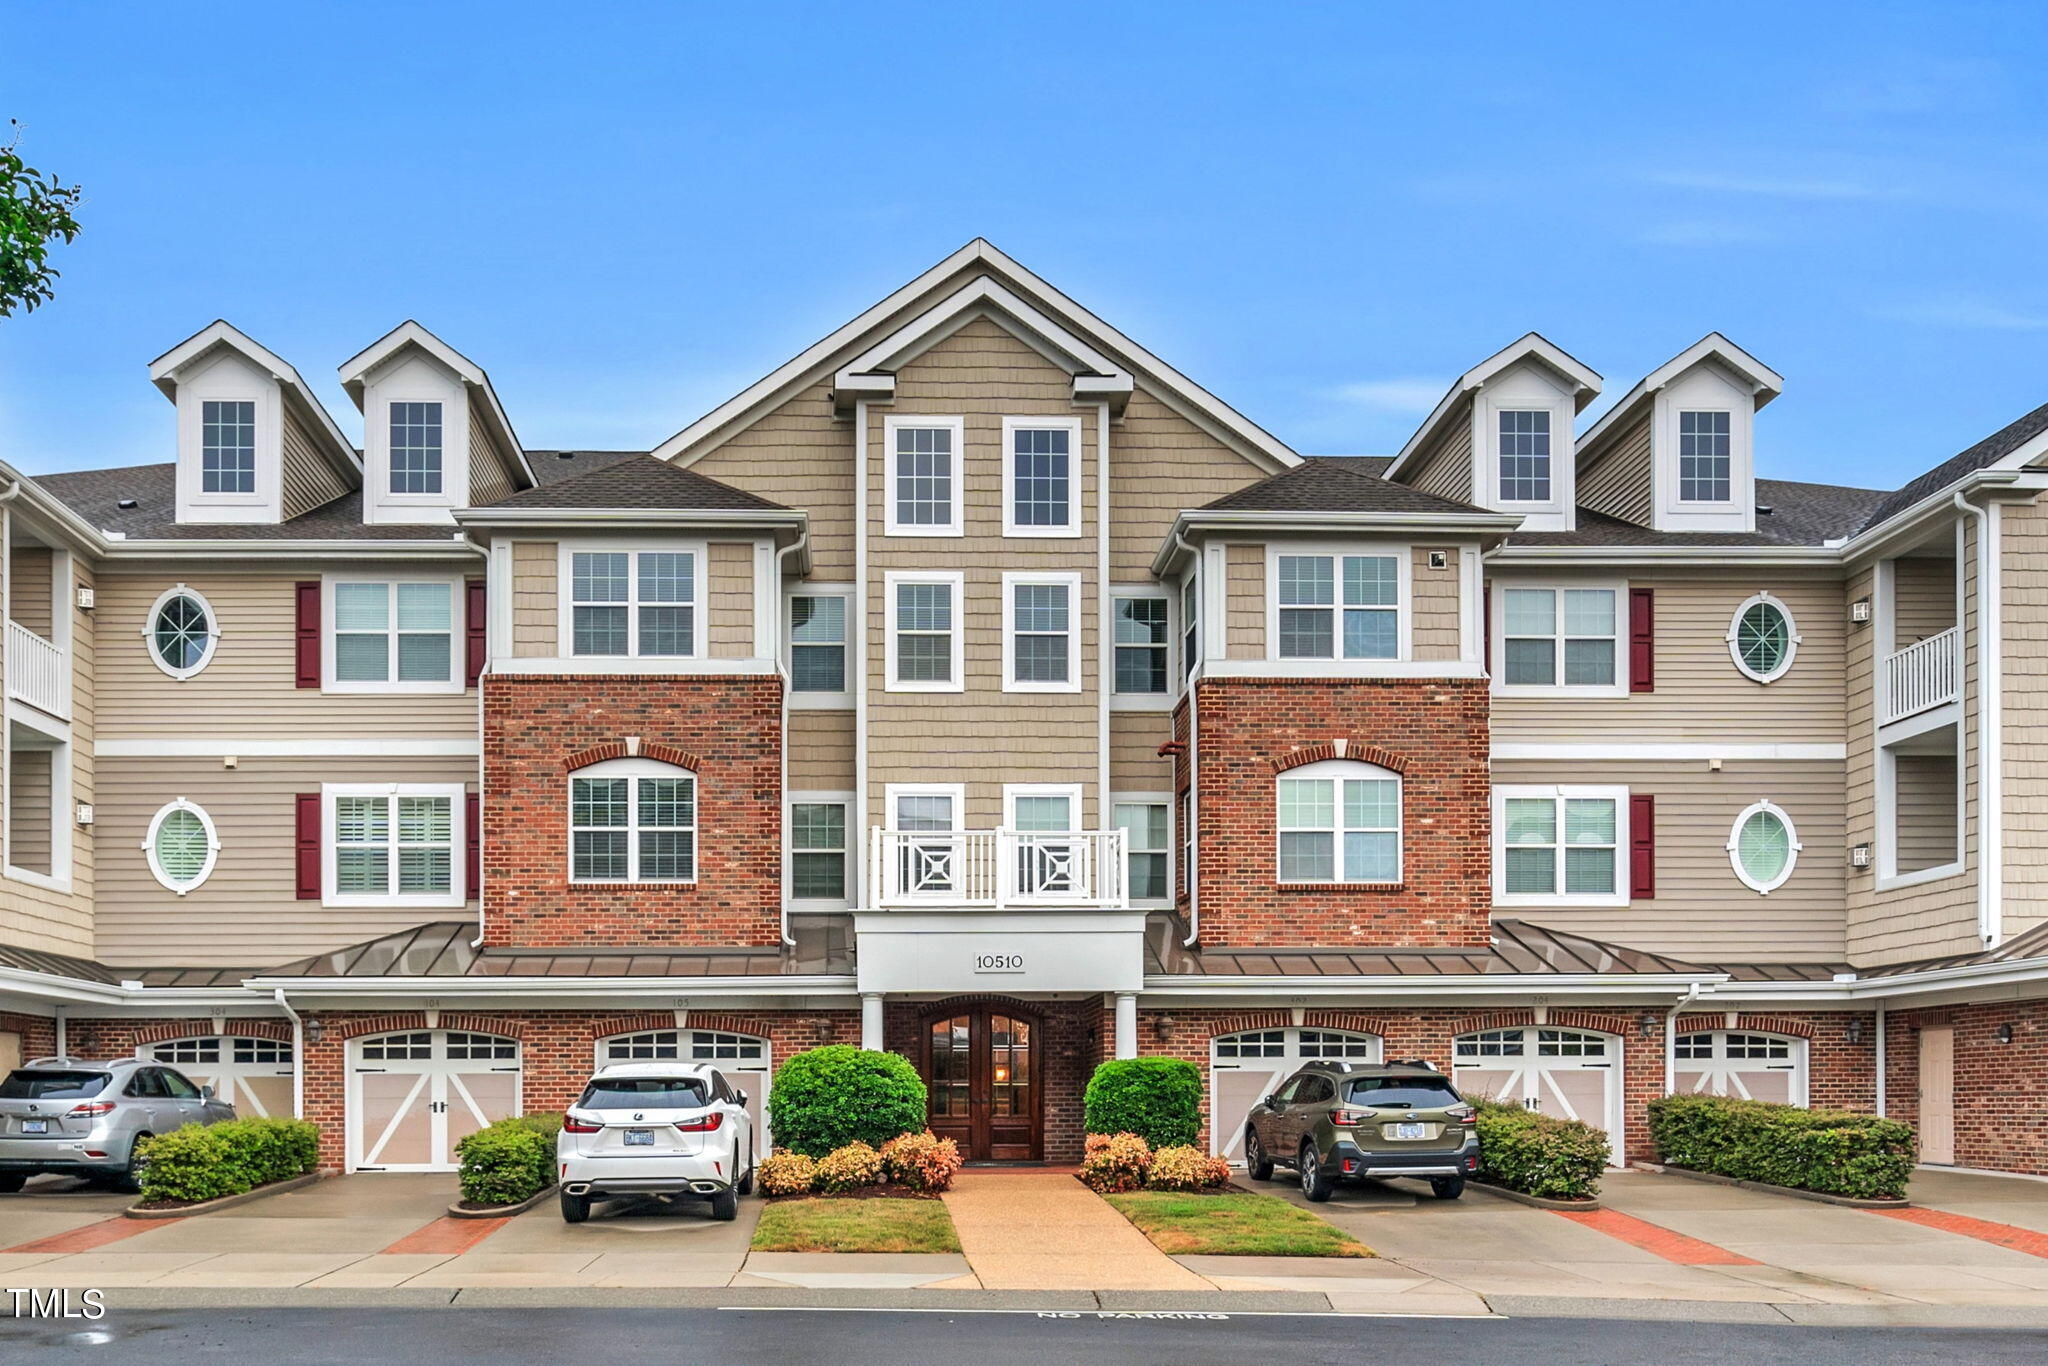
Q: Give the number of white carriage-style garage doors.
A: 6